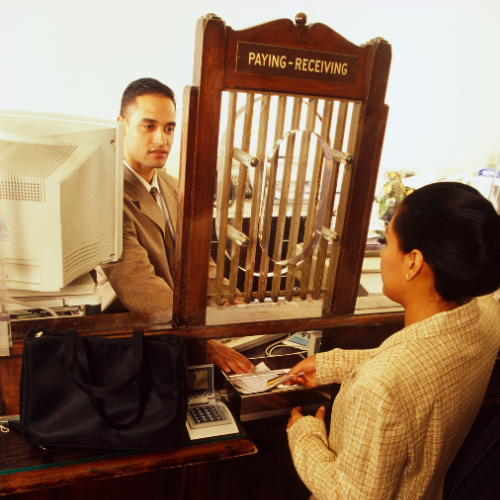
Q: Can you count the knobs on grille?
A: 4